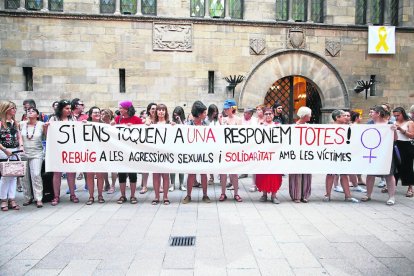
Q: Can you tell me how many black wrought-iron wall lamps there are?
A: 2